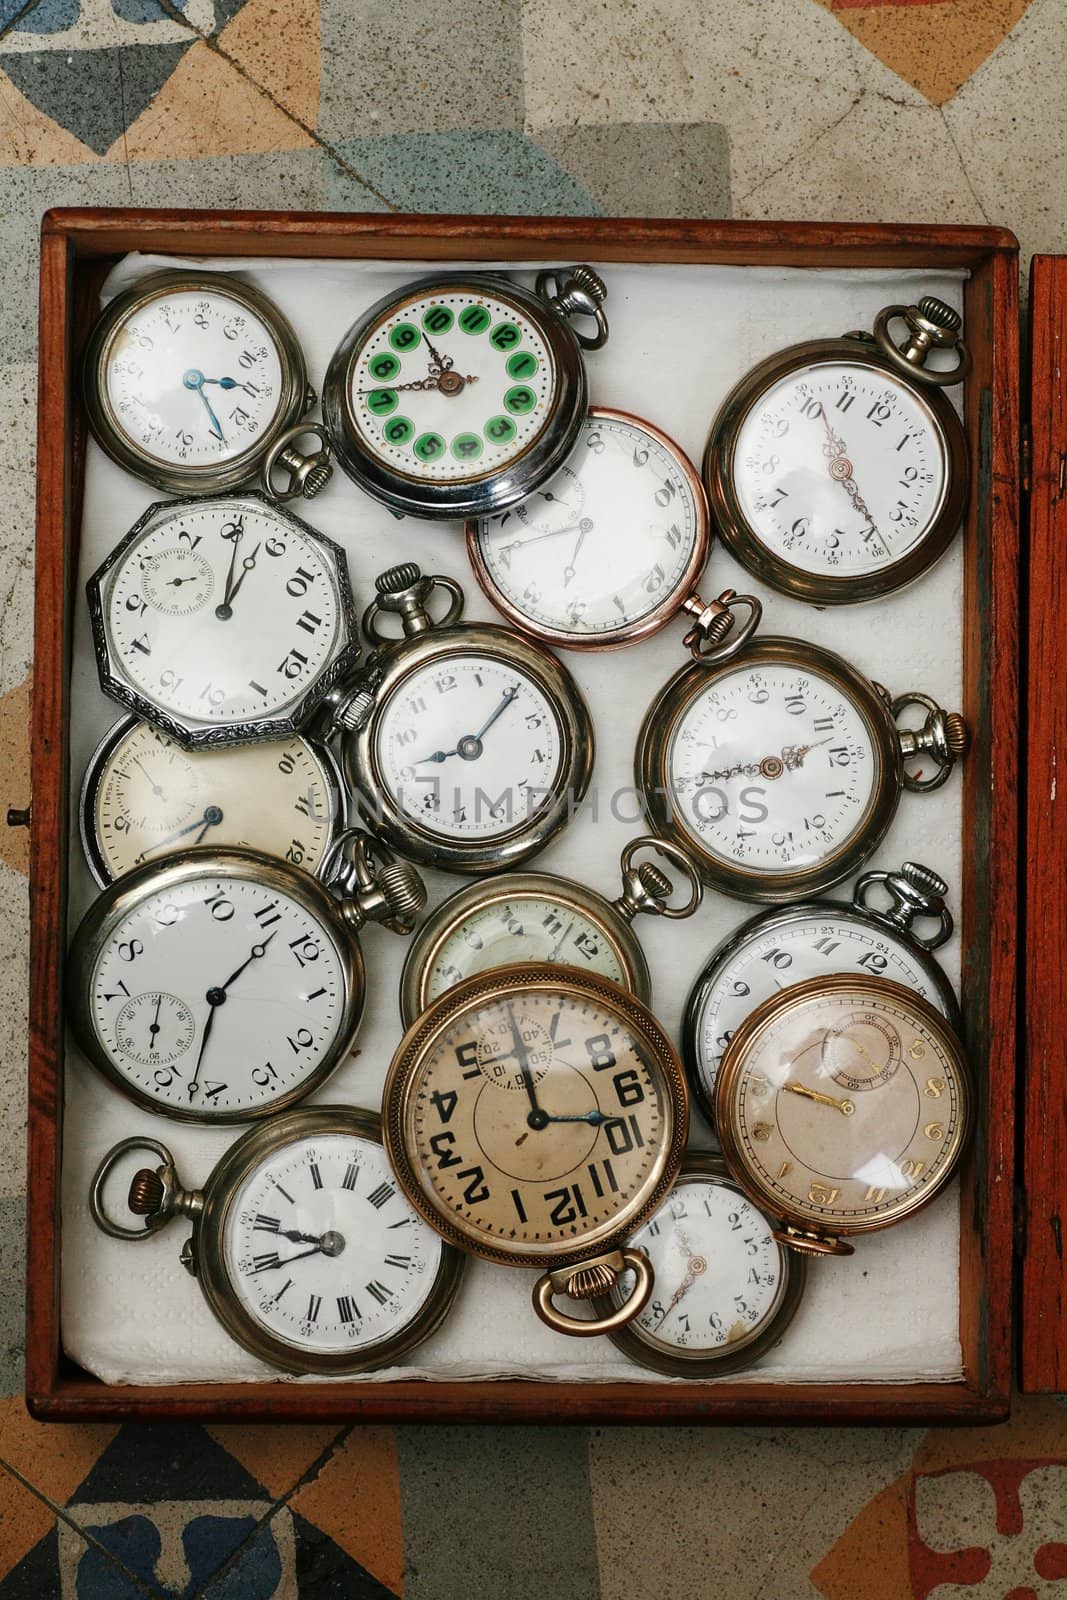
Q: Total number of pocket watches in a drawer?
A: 15